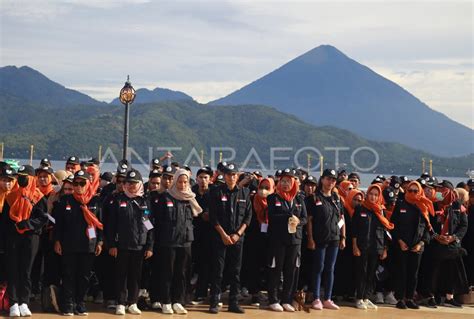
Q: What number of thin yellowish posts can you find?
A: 9